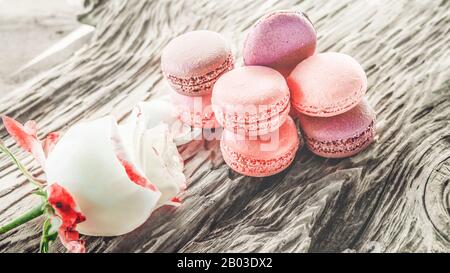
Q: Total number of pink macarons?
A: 5